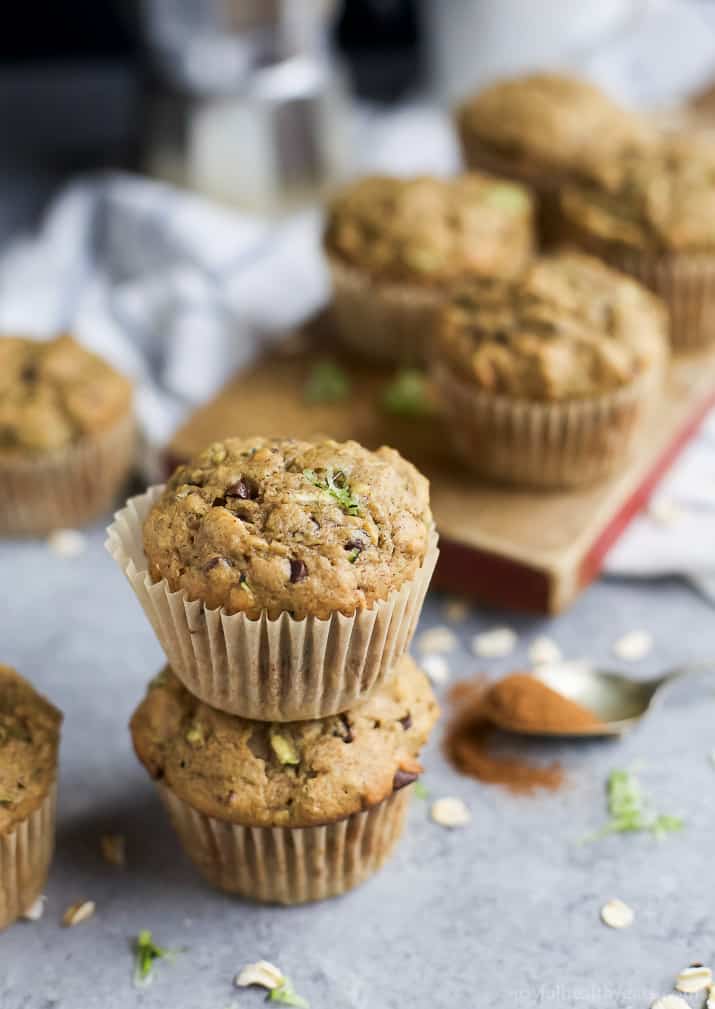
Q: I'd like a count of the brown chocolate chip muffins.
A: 8